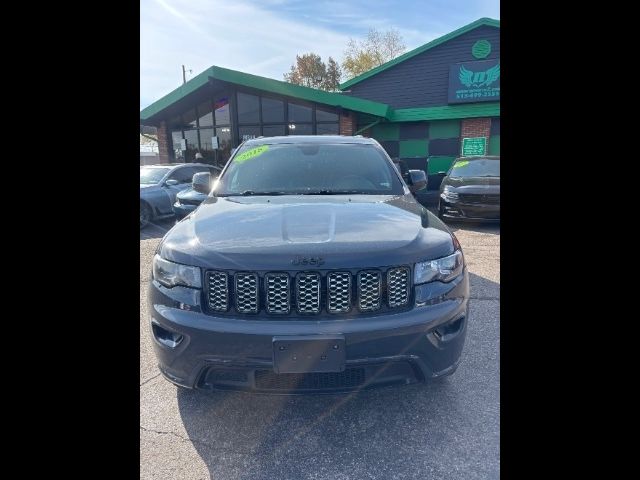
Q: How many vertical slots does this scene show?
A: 7